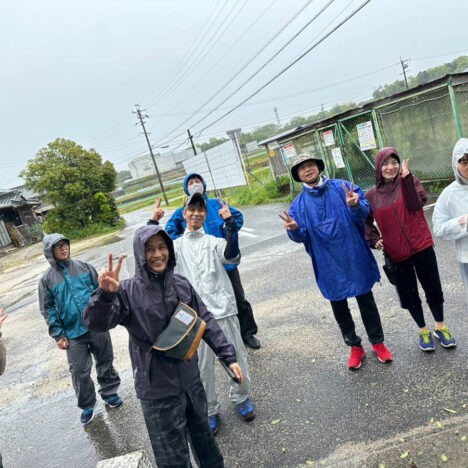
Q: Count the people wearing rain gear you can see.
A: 7